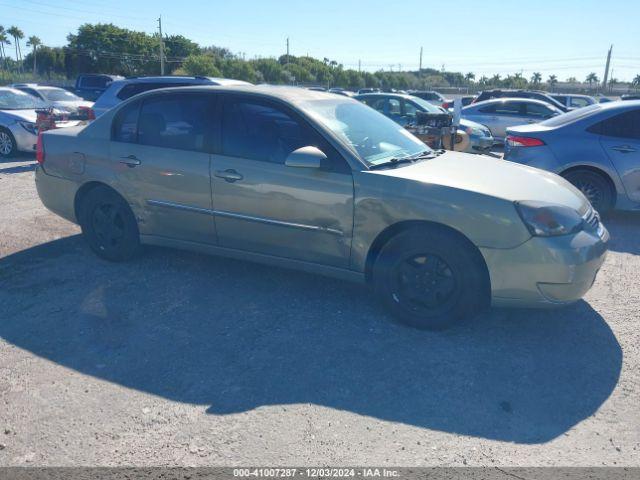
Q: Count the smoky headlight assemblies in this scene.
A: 1